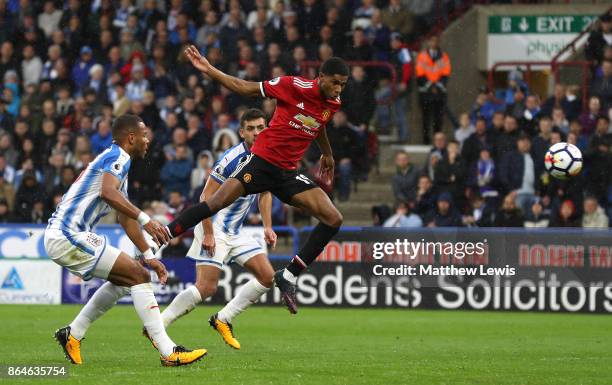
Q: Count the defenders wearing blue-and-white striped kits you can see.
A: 2